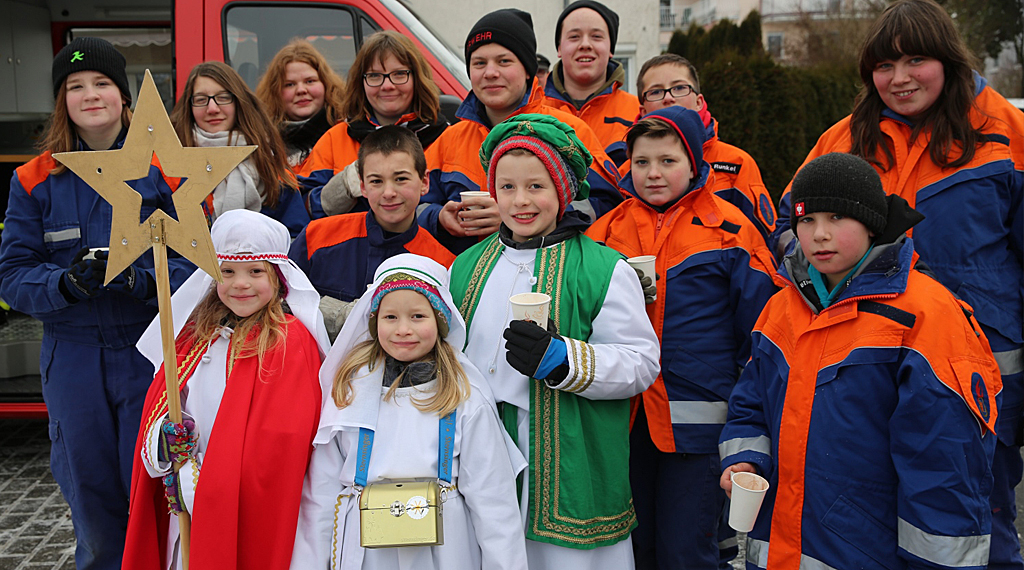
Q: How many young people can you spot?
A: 14